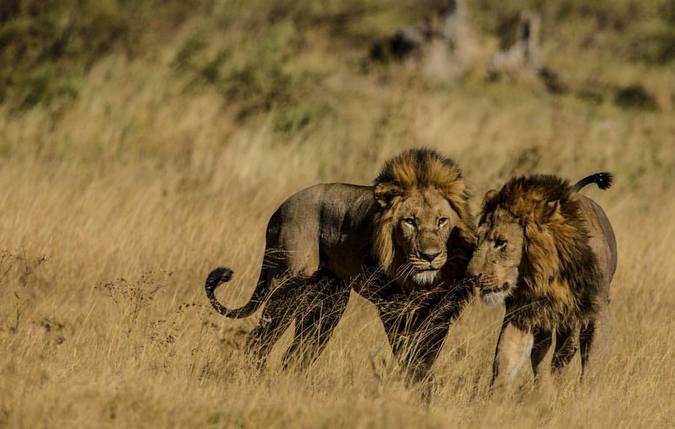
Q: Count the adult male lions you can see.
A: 2